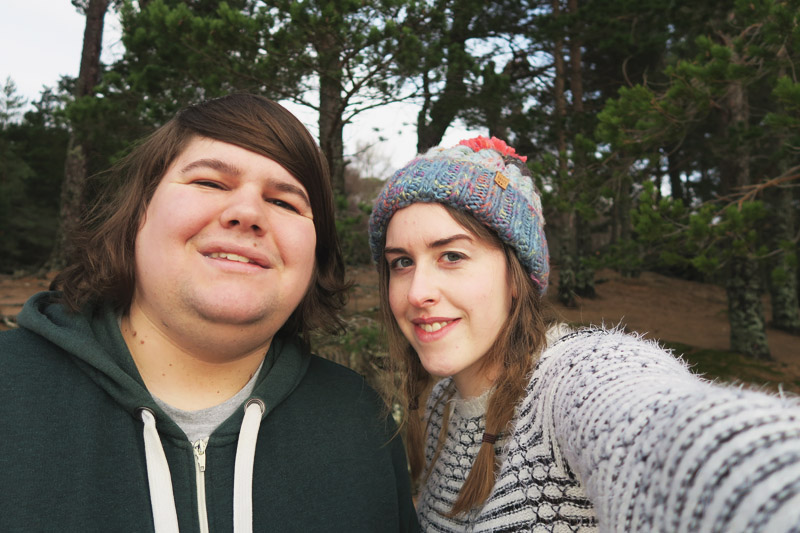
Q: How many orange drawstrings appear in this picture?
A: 0